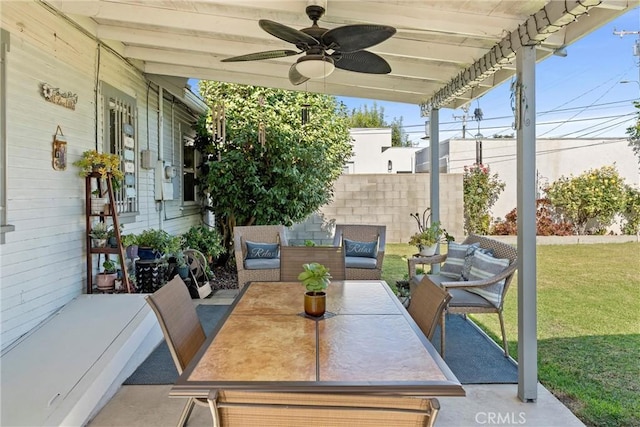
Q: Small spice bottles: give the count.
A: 0